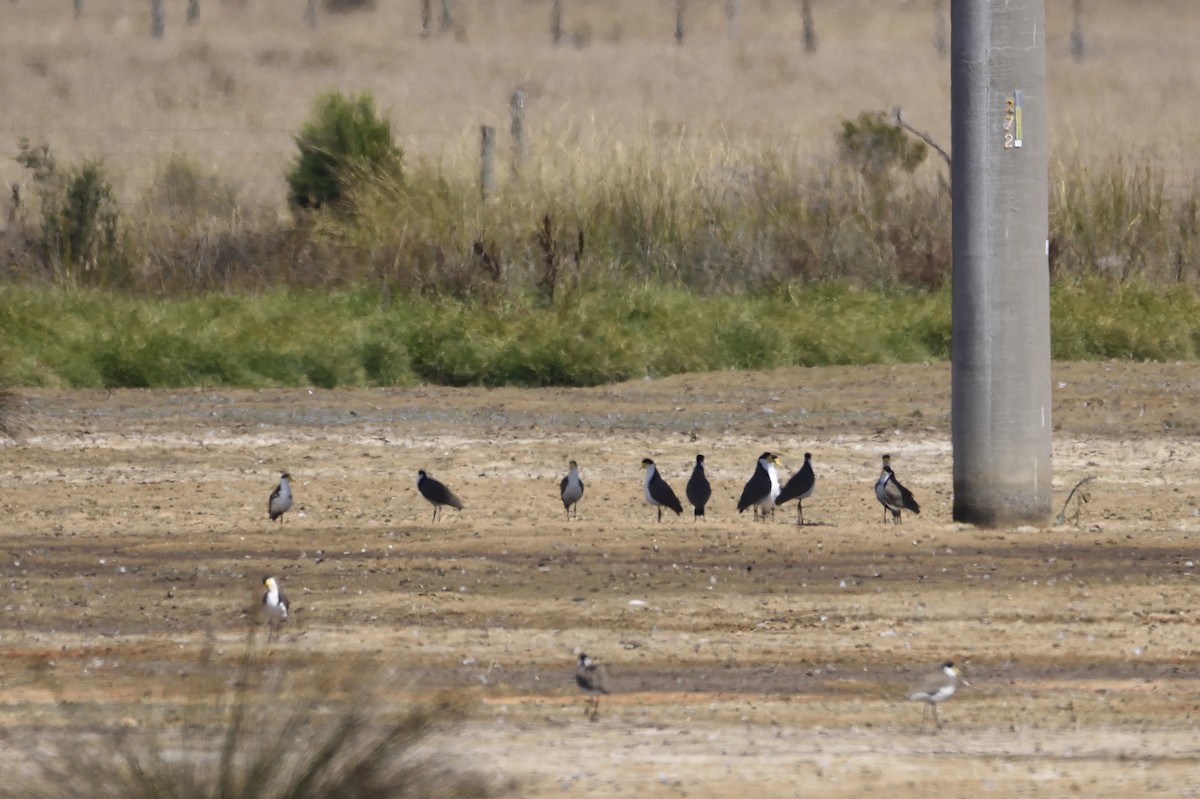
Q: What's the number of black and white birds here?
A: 13